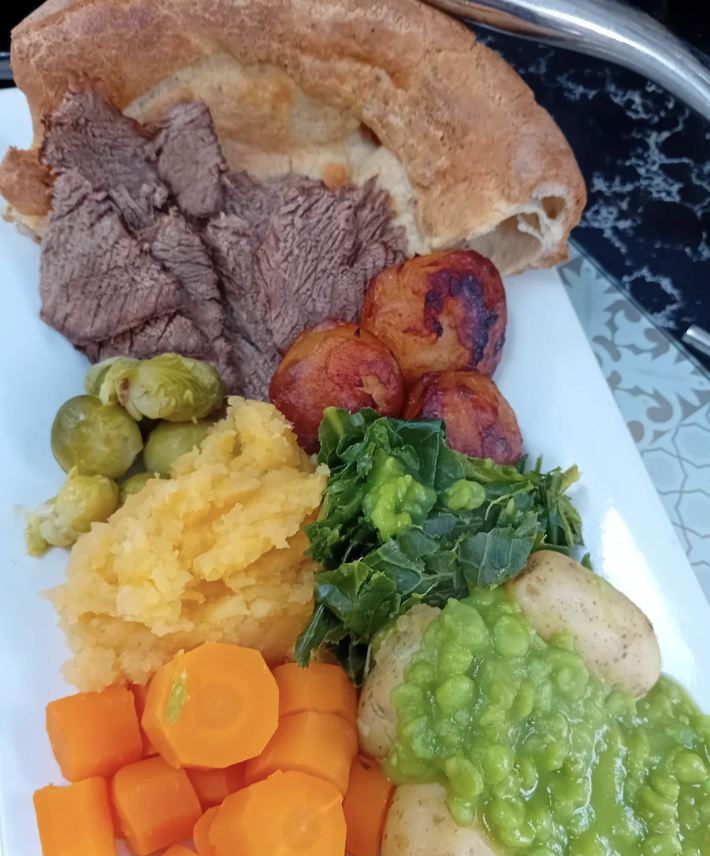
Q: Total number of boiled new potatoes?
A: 3